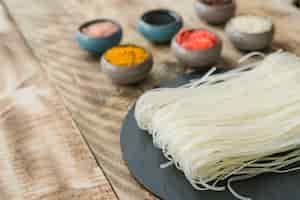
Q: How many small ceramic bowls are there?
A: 6